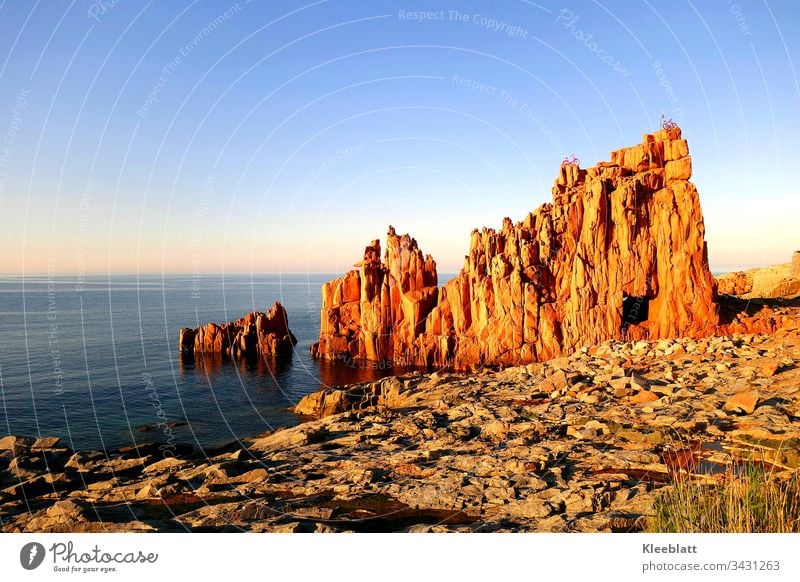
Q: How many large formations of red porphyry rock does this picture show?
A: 3